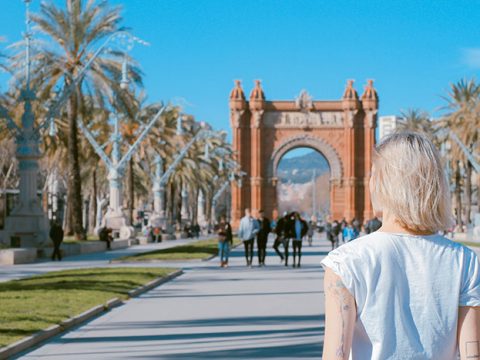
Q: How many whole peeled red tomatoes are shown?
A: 0